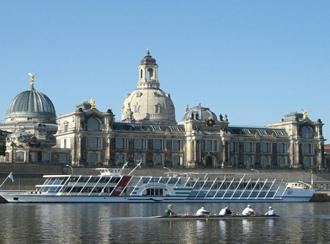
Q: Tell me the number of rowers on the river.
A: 5